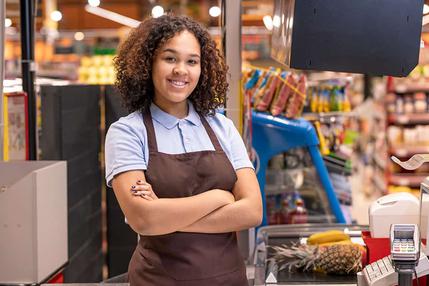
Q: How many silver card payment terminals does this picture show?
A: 1